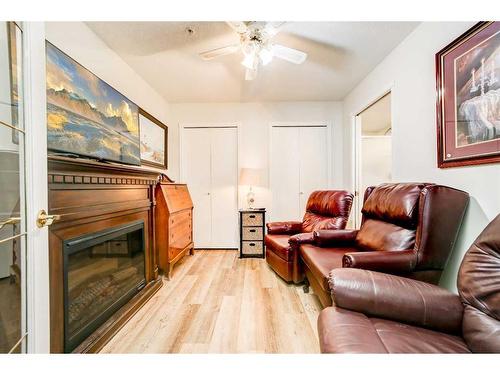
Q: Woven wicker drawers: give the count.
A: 3